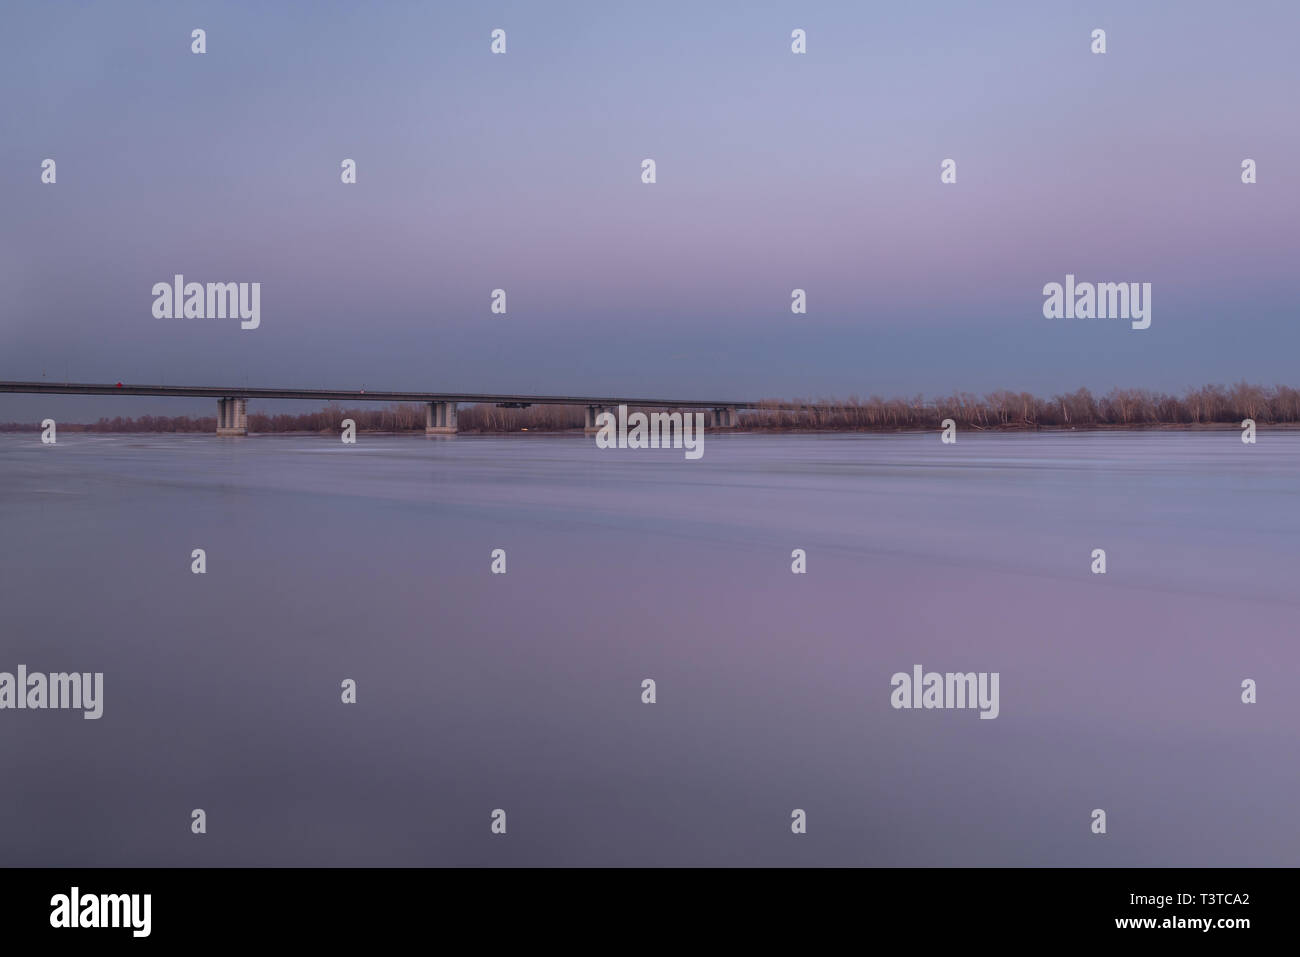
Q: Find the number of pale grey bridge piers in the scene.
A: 4